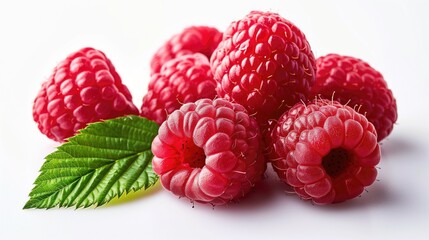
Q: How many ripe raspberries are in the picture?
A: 7